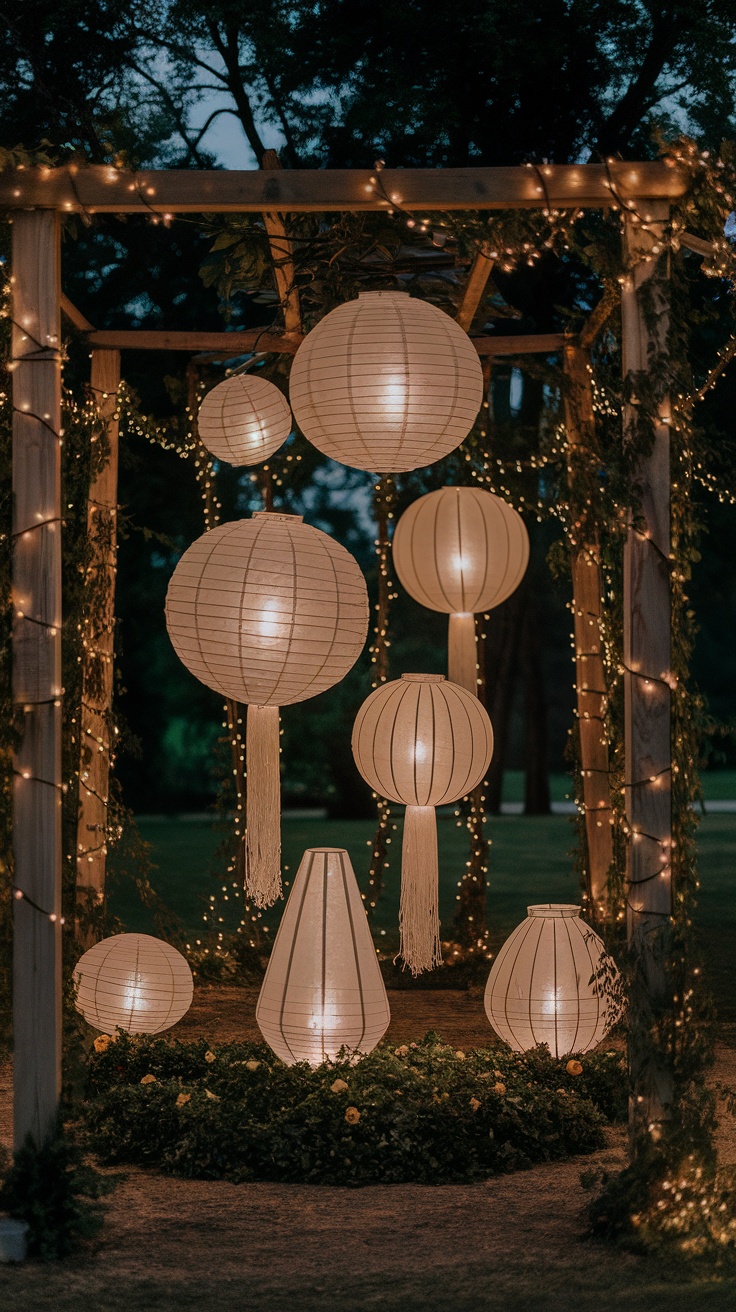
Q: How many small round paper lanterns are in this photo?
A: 2